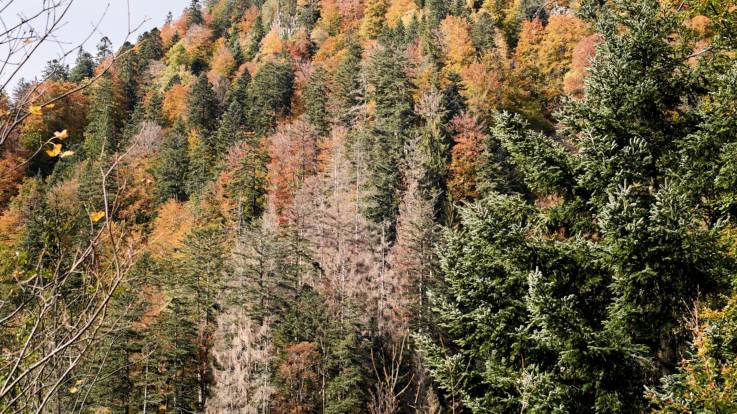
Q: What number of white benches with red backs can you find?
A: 0